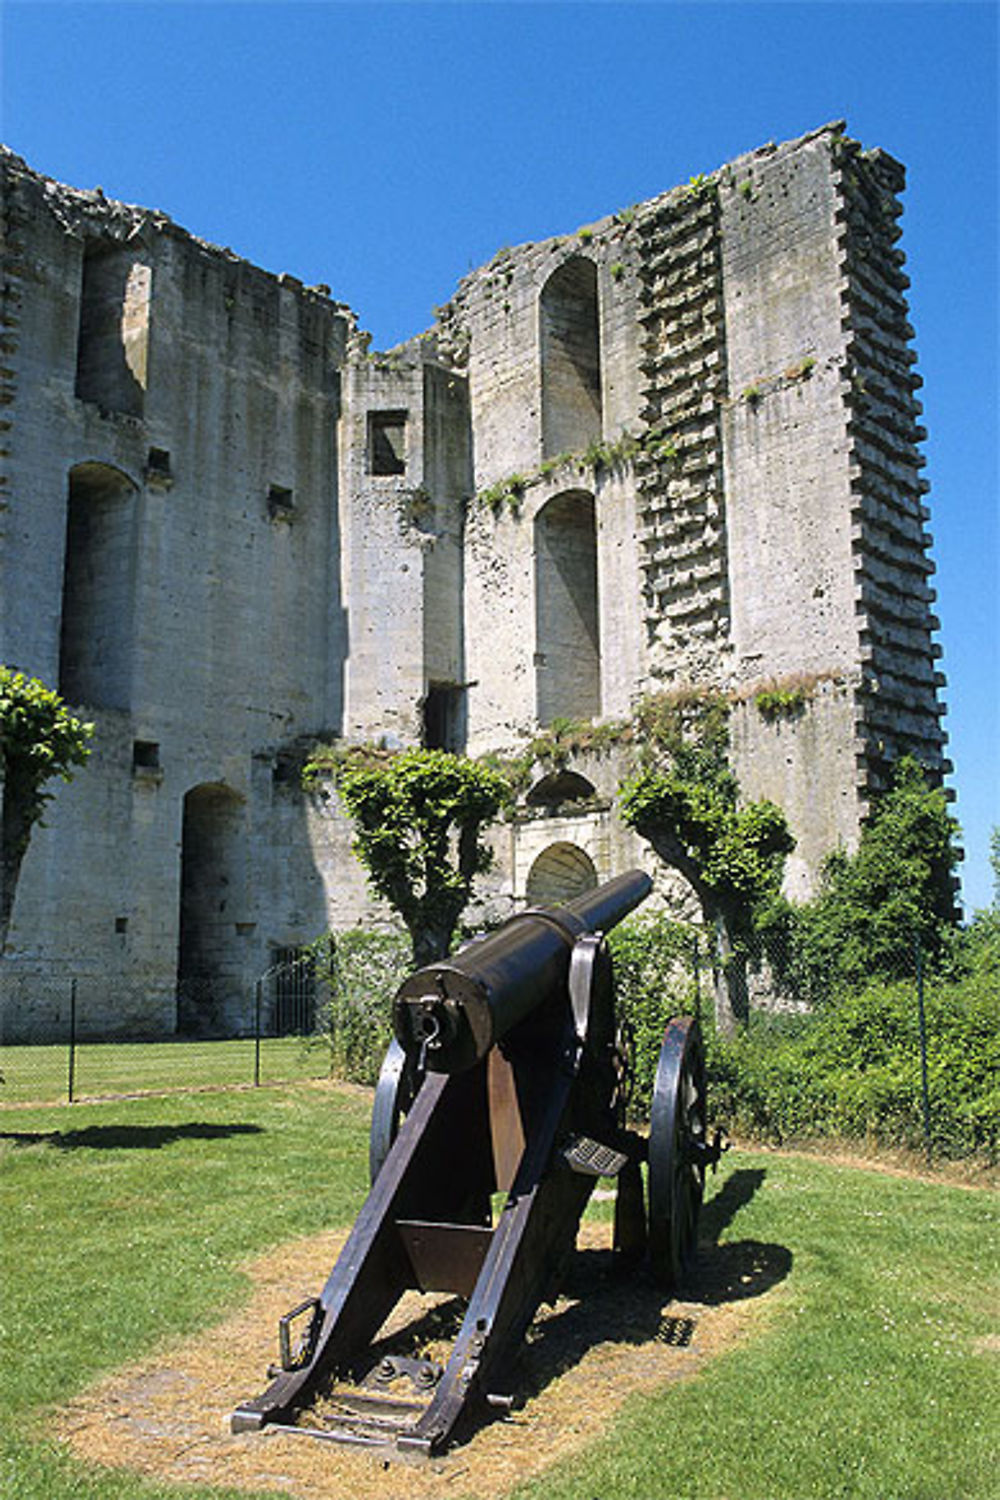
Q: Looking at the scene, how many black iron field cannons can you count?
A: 1